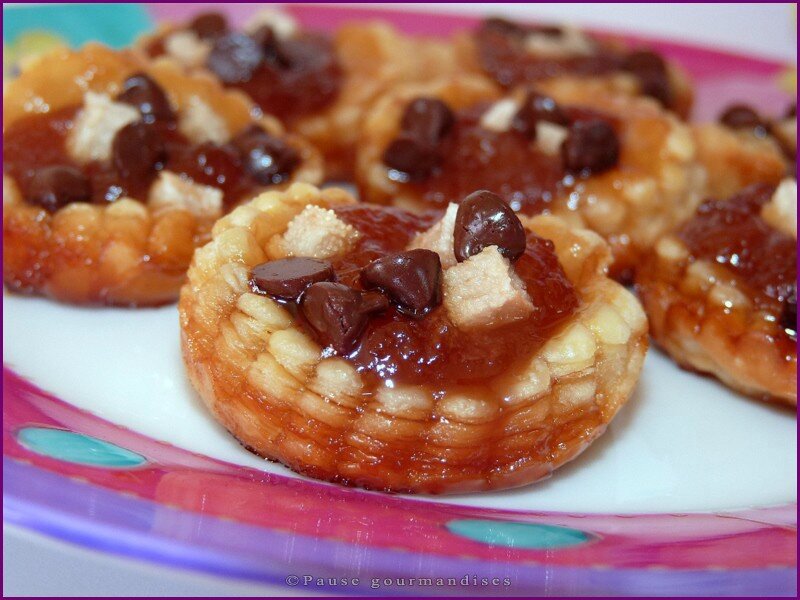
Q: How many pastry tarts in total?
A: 7